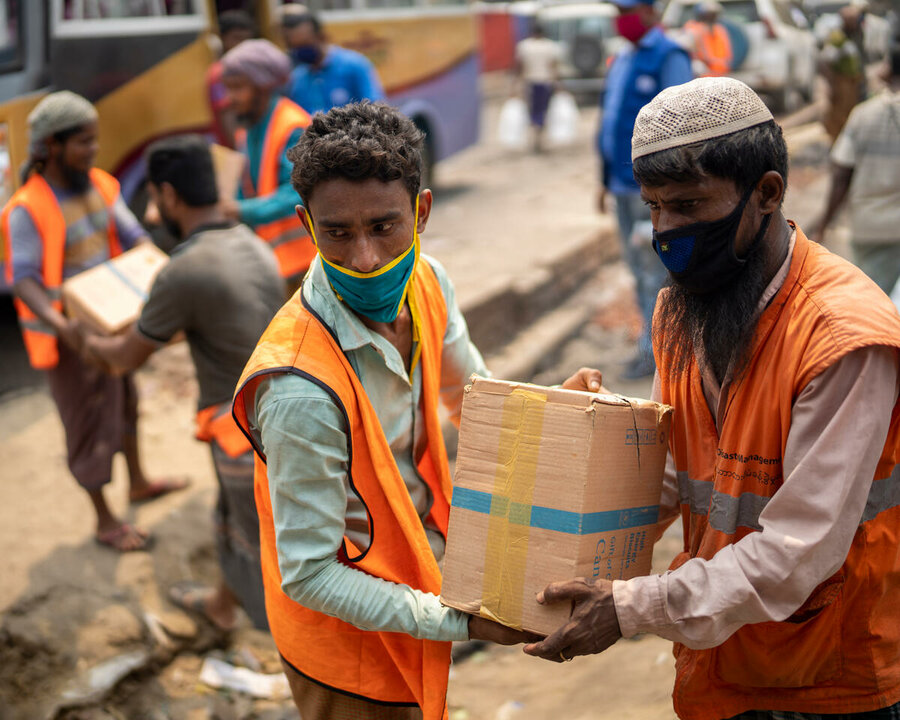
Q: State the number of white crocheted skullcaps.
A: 1